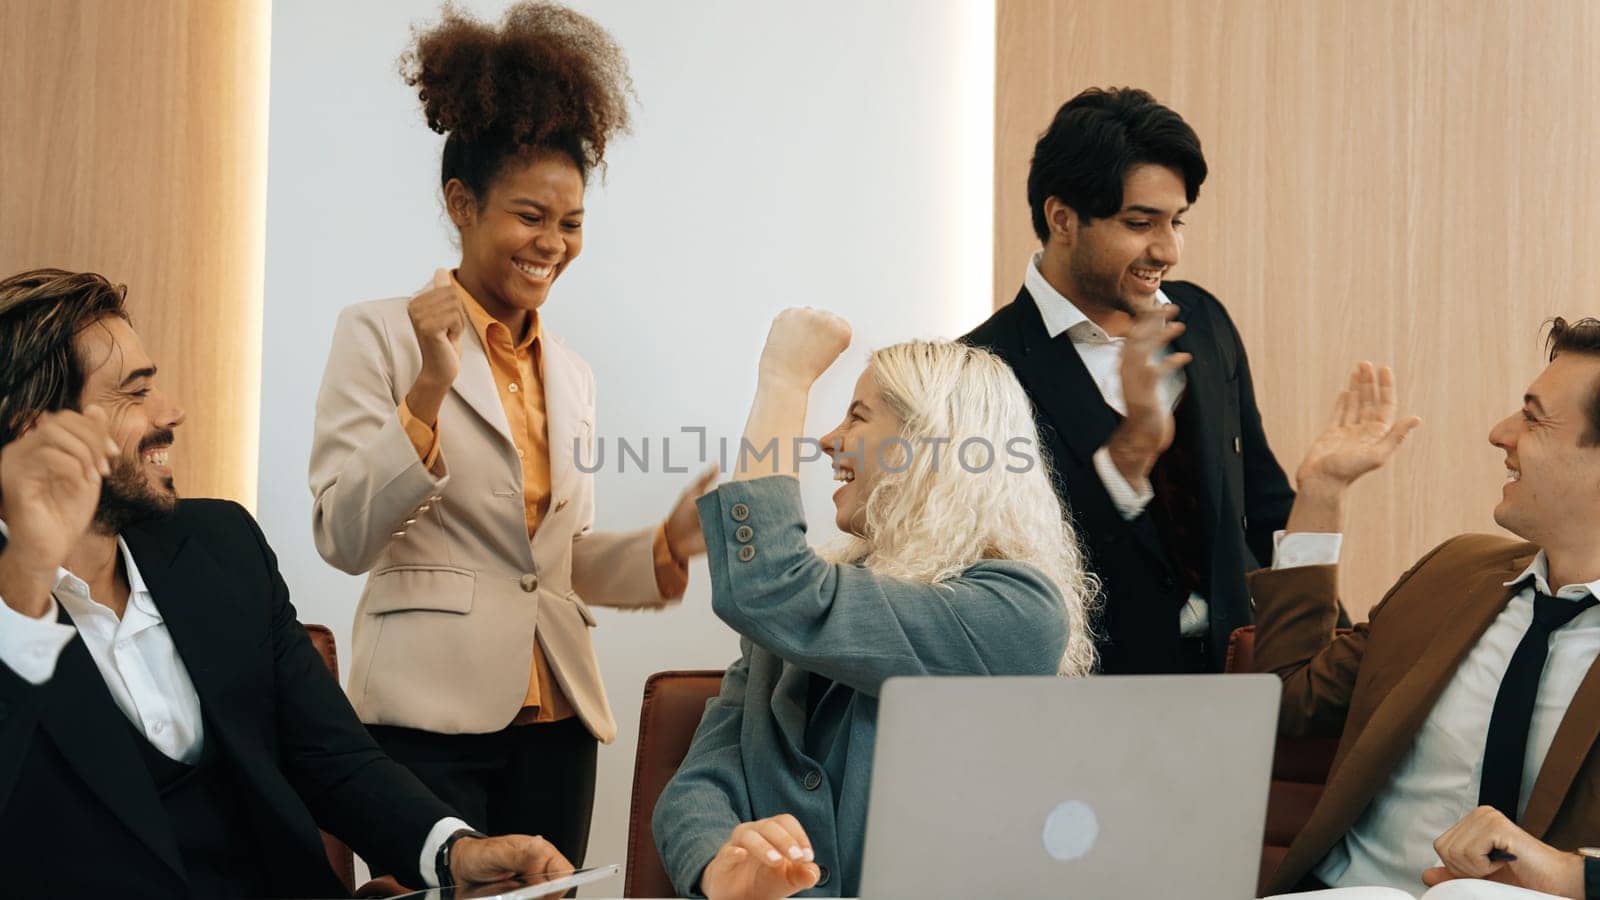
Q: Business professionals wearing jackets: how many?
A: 5